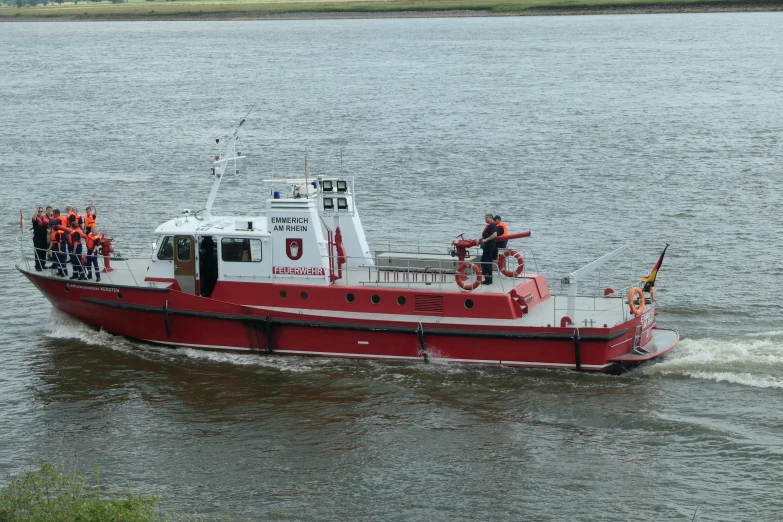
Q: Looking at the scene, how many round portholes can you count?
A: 8